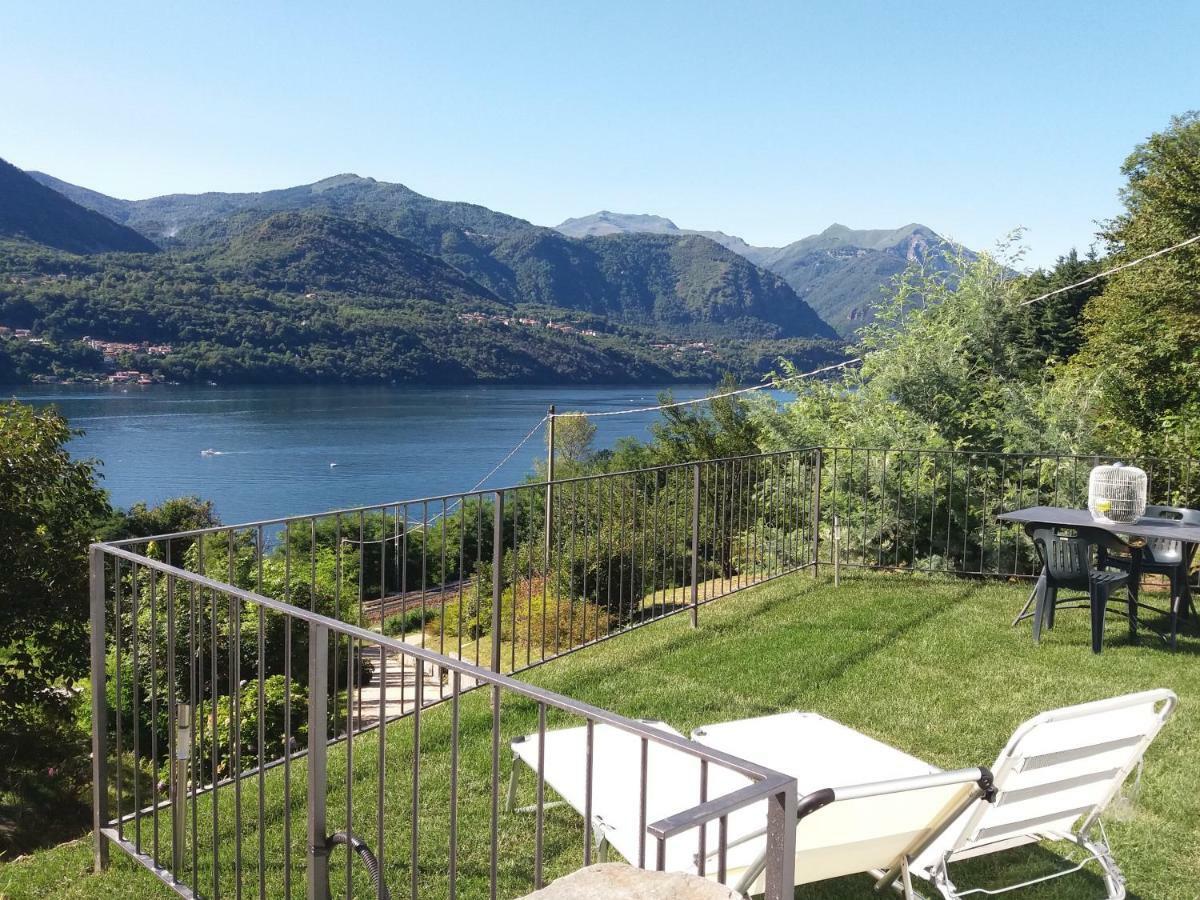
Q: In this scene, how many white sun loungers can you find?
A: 2